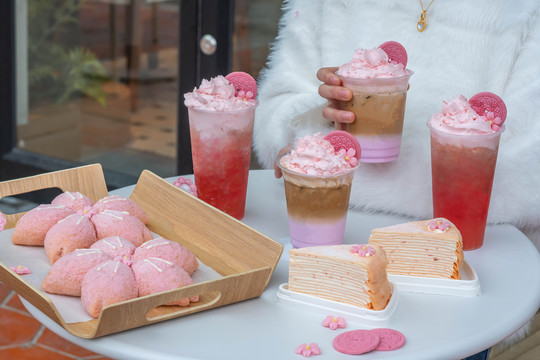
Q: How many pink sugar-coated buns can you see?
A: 10